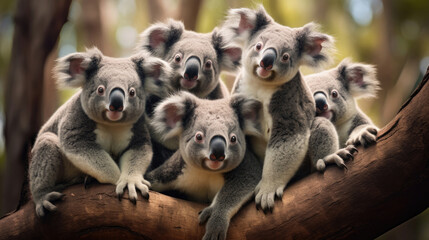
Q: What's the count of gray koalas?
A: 5